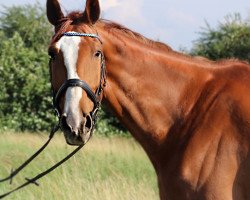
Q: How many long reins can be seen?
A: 2